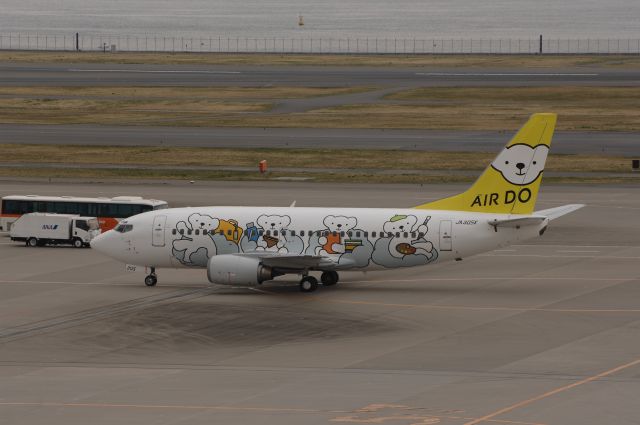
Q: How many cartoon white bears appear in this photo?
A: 5